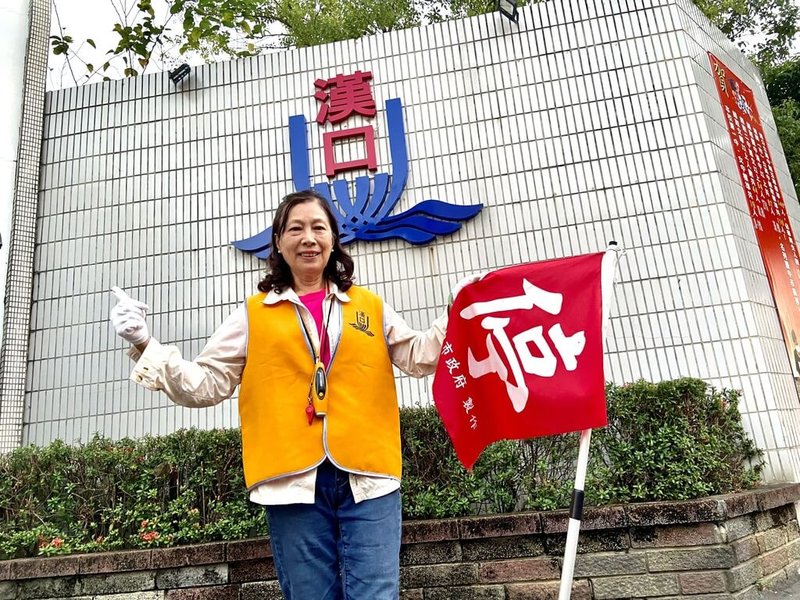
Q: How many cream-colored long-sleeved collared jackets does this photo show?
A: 1